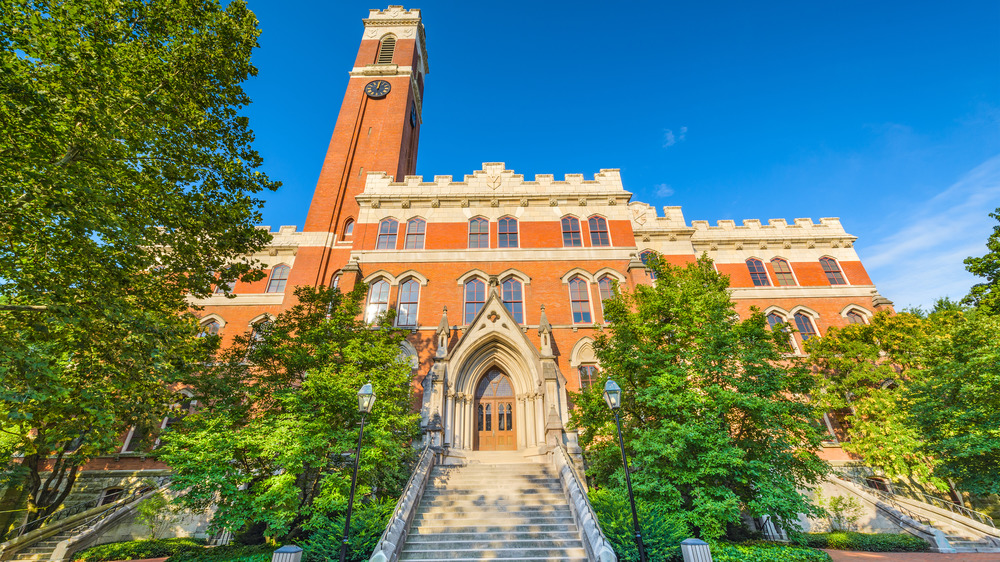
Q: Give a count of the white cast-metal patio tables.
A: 0